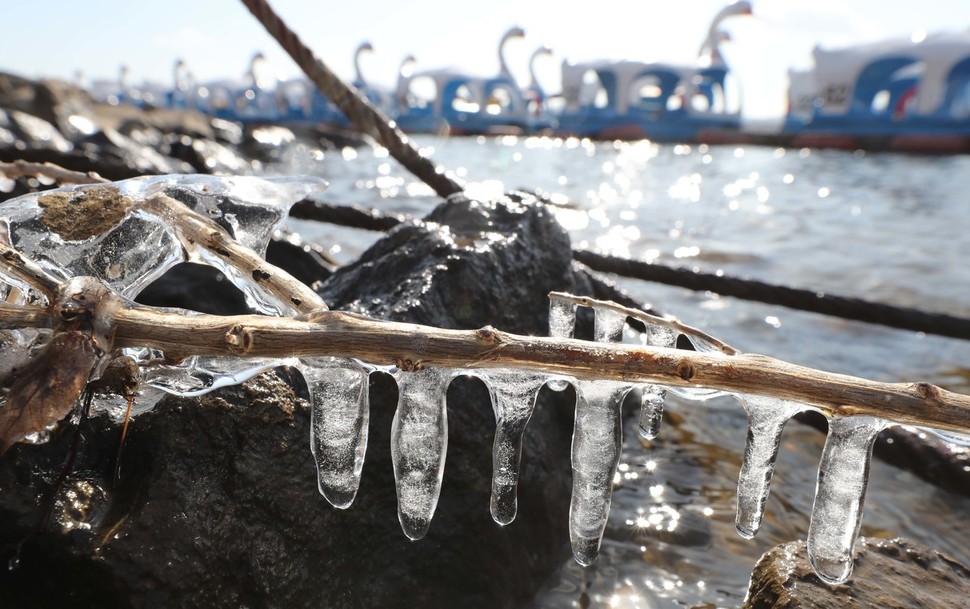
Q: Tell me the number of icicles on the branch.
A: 7